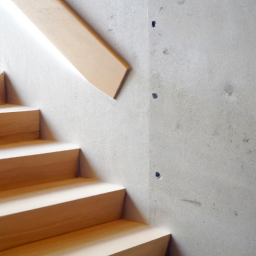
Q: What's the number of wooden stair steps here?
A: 5